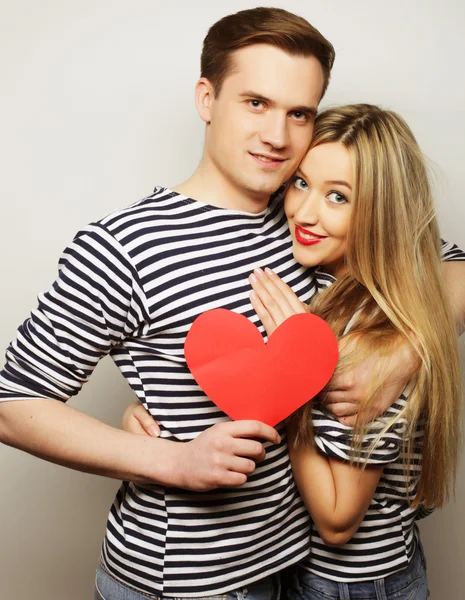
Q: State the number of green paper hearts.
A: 0